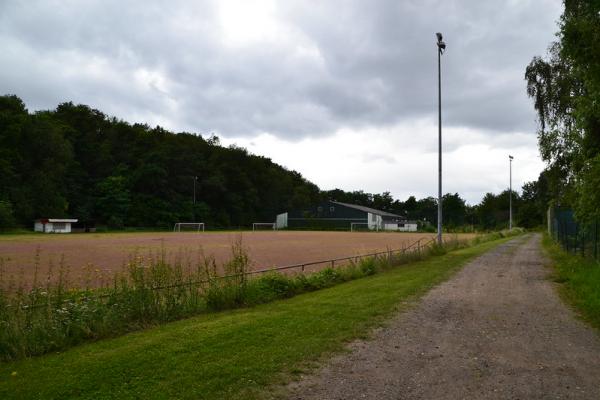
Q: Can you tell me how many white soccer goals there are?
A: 3